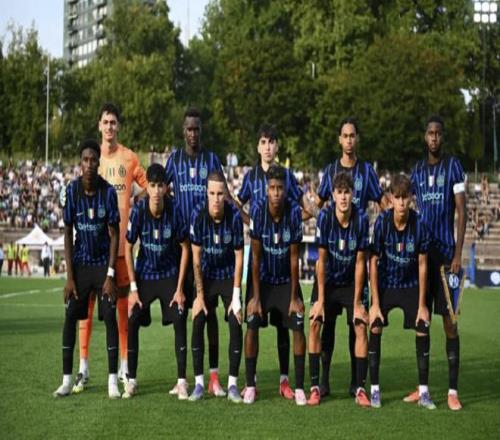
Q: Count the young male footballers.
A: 11